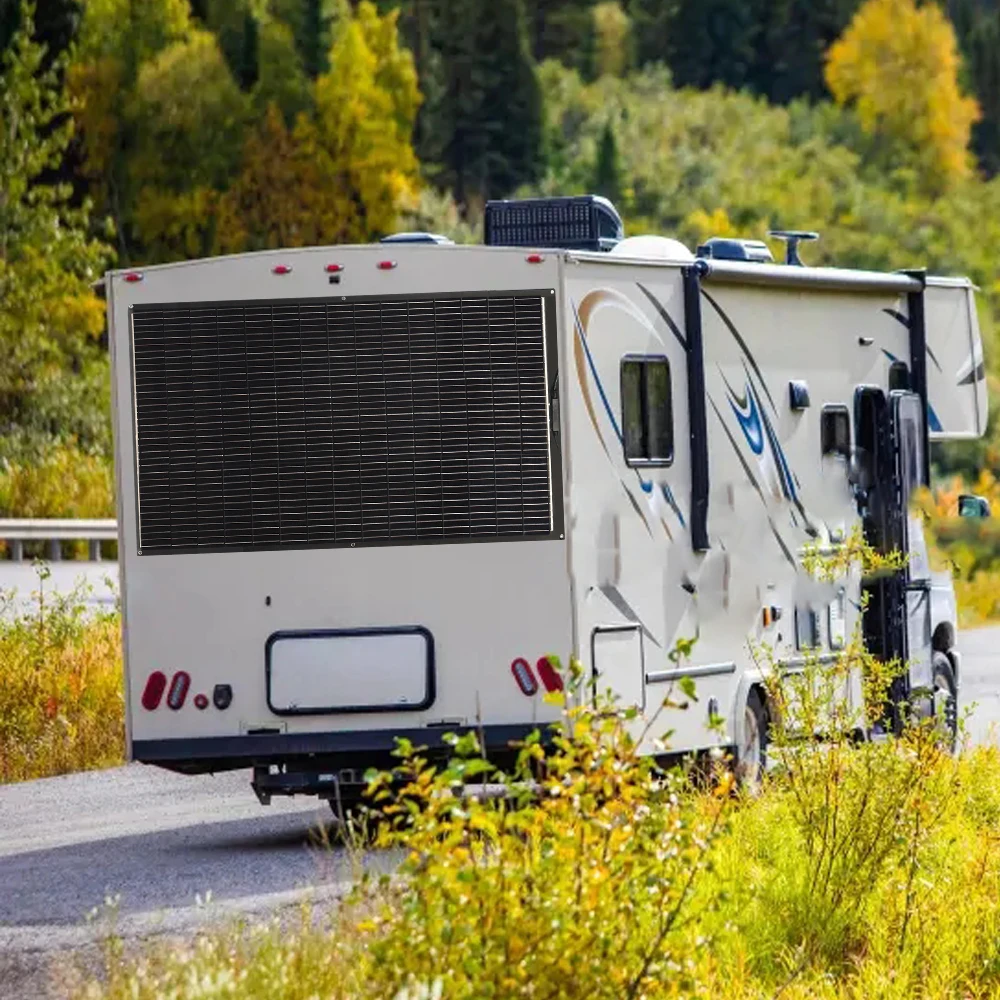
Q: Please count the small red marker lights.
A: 5